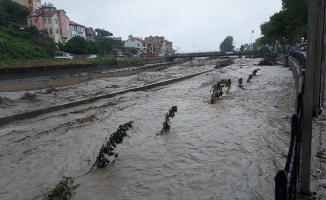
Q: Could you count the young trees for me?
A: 8